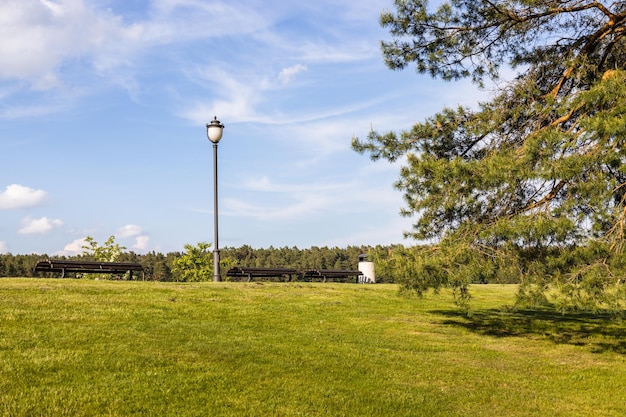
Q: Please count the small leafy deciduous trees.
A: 2